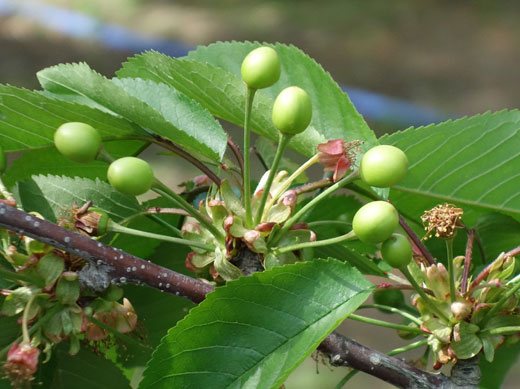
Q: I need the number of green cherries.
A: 7